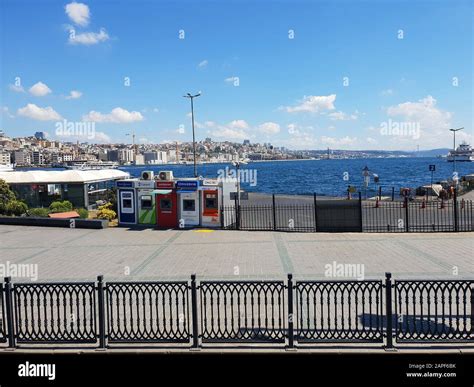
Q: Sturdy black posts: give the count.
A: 5